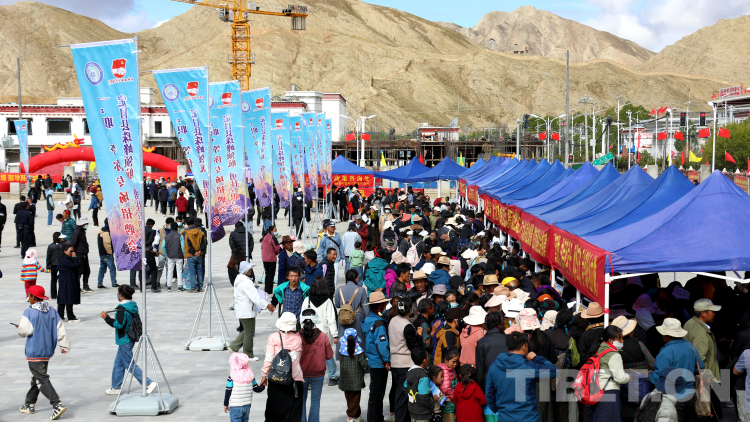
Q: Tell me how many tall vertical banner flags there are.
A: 10